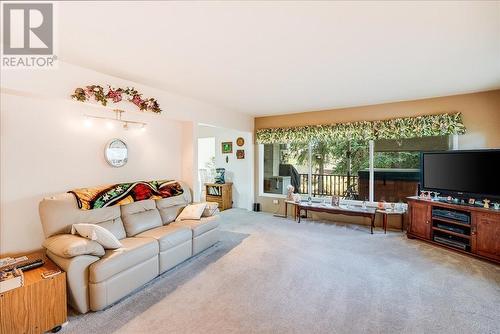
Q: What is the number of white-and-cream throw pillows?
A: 2